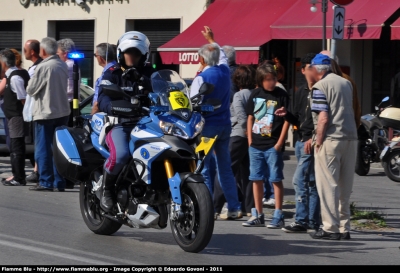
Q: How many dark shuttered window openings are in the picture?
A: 3